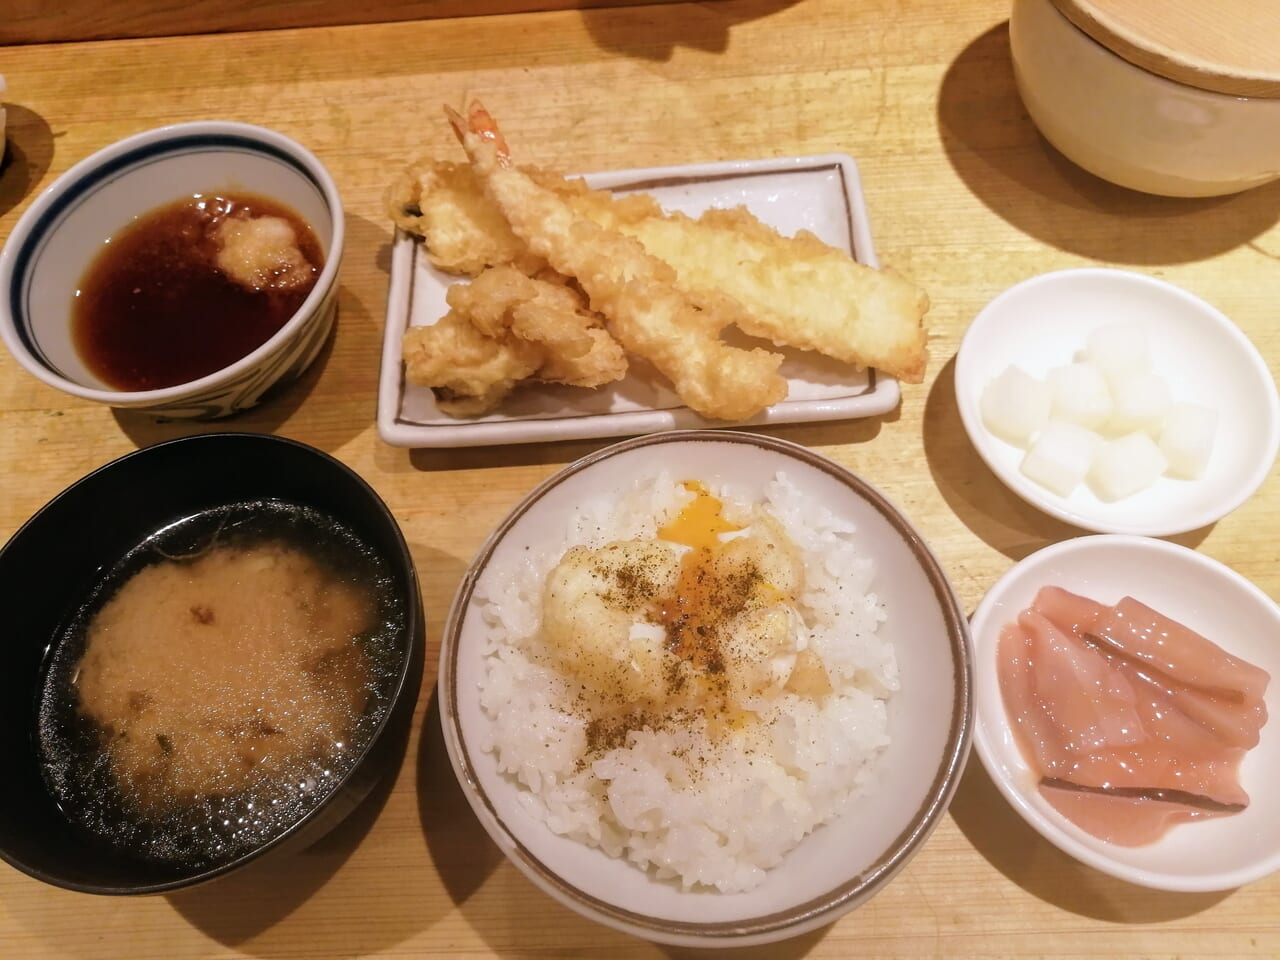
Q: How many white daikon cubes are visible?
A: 7